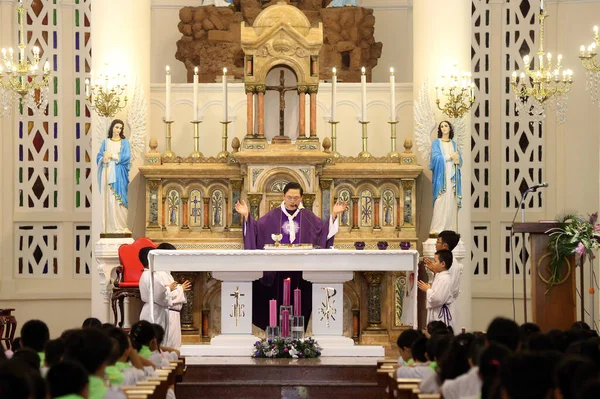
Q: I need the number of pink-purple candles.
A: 4